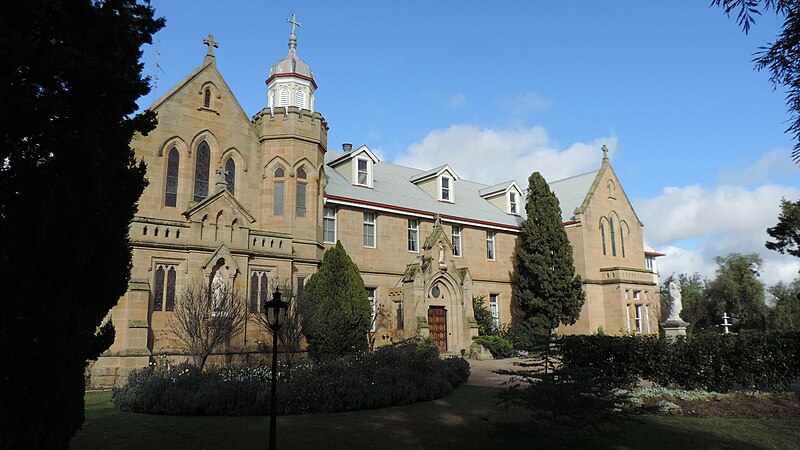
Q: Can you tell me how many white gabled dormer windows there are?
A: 3